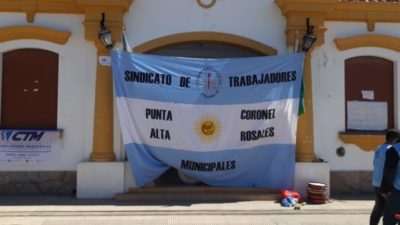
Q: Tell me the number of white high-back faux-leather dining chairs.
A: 0